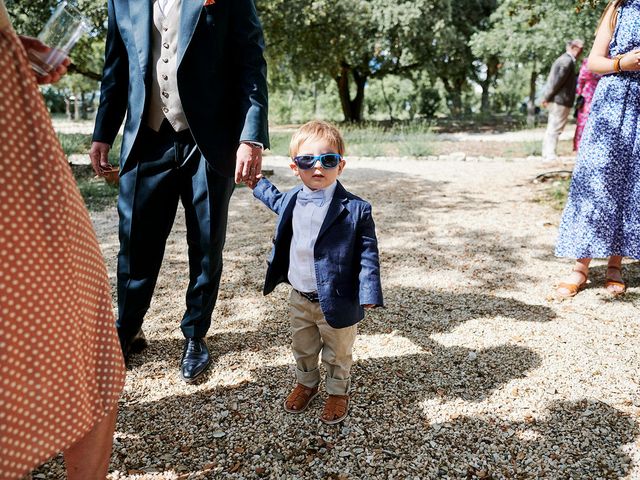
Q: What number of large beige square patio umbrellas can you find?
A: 0